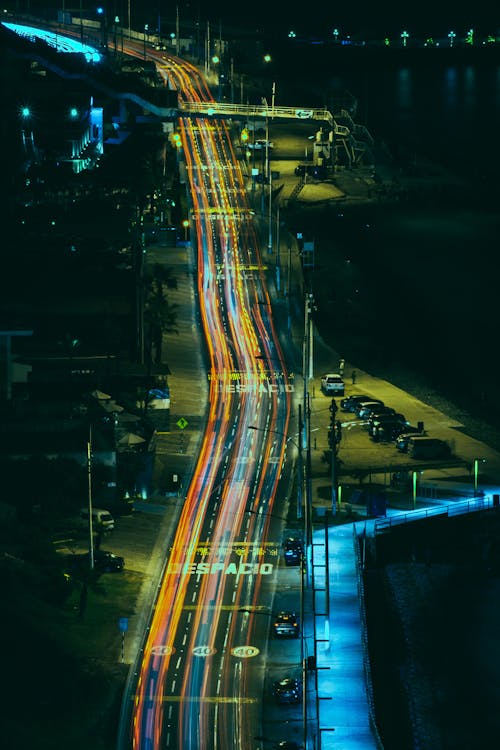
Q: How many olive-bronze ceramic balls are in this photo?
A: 0